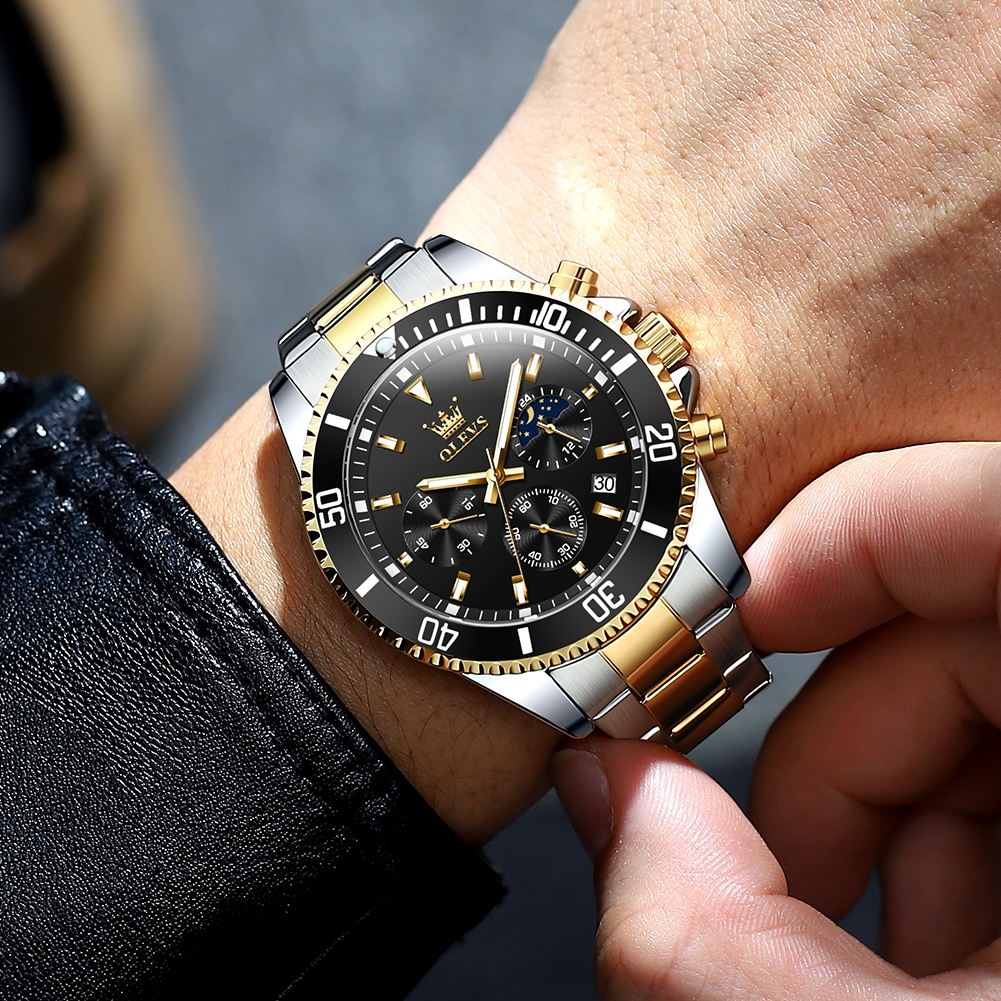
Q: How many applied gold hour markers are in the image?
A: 12